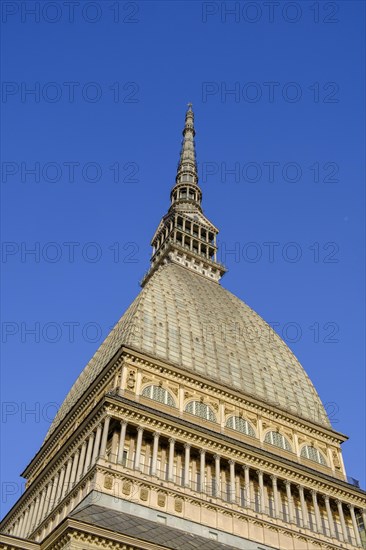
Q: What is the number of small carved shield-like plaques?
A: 5